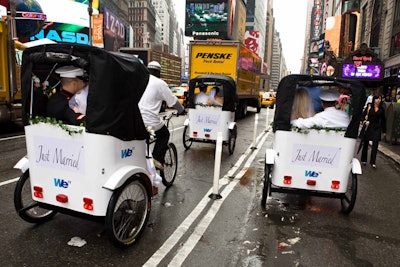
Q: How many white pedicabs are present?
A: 3